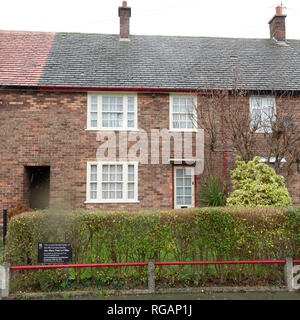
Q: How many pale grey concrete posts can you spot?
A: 3